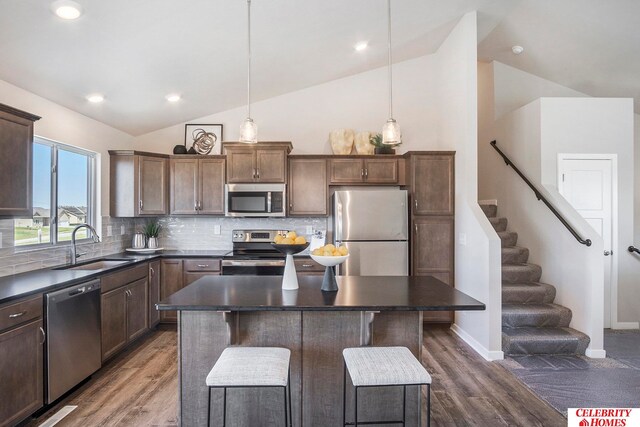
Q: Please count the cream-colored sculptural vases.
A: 2